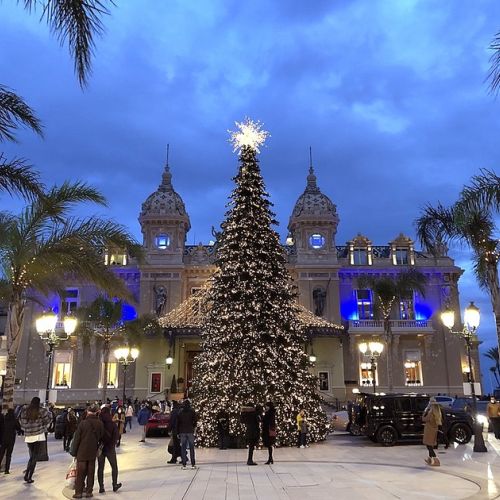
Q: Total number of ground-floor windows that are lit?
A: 4